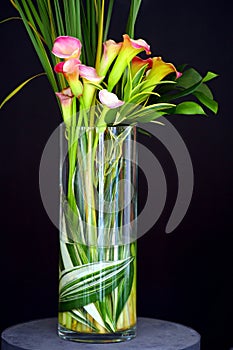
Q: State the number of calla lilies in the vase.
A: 9